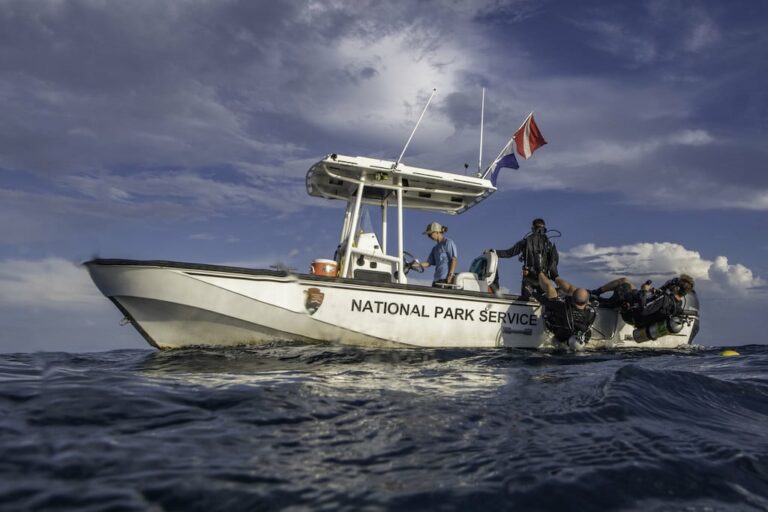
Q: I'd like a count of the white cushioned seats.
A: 1